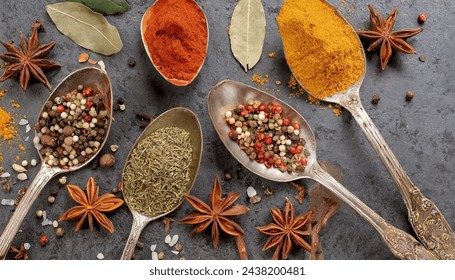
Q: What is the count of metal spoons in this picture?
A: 5